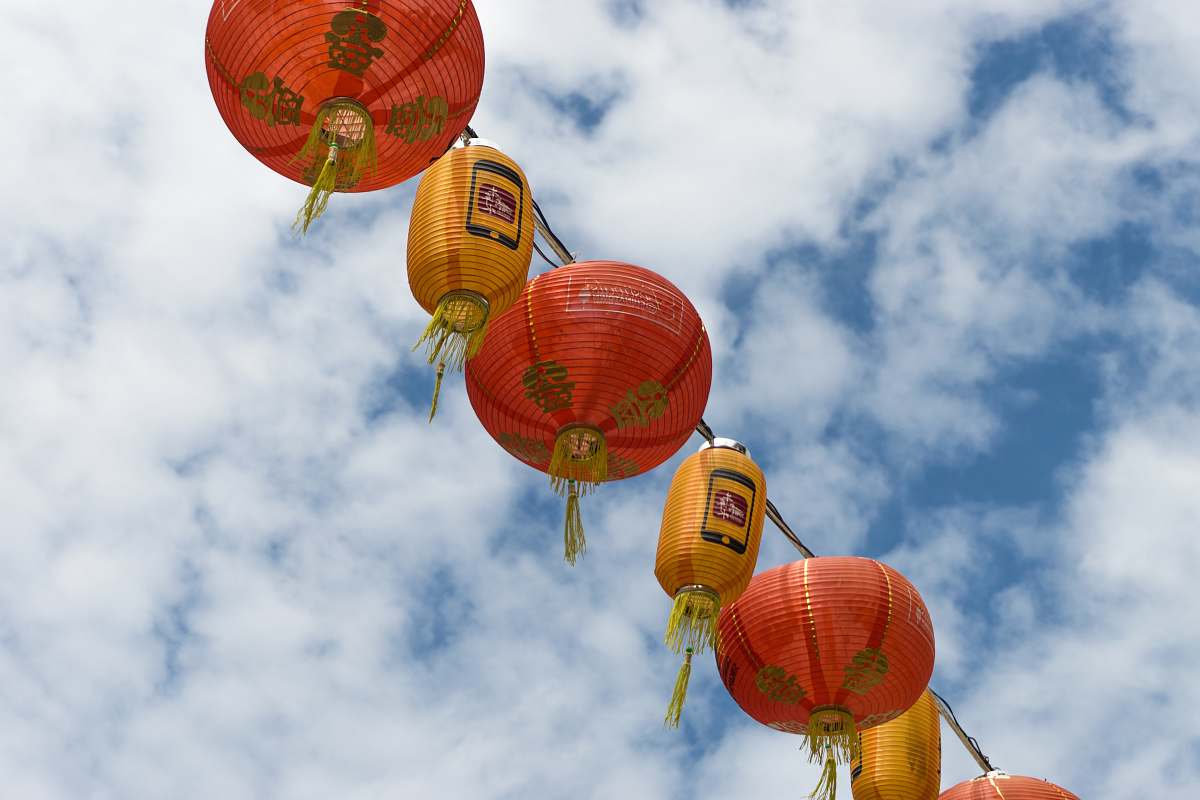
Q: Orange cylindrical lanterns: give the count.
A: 3